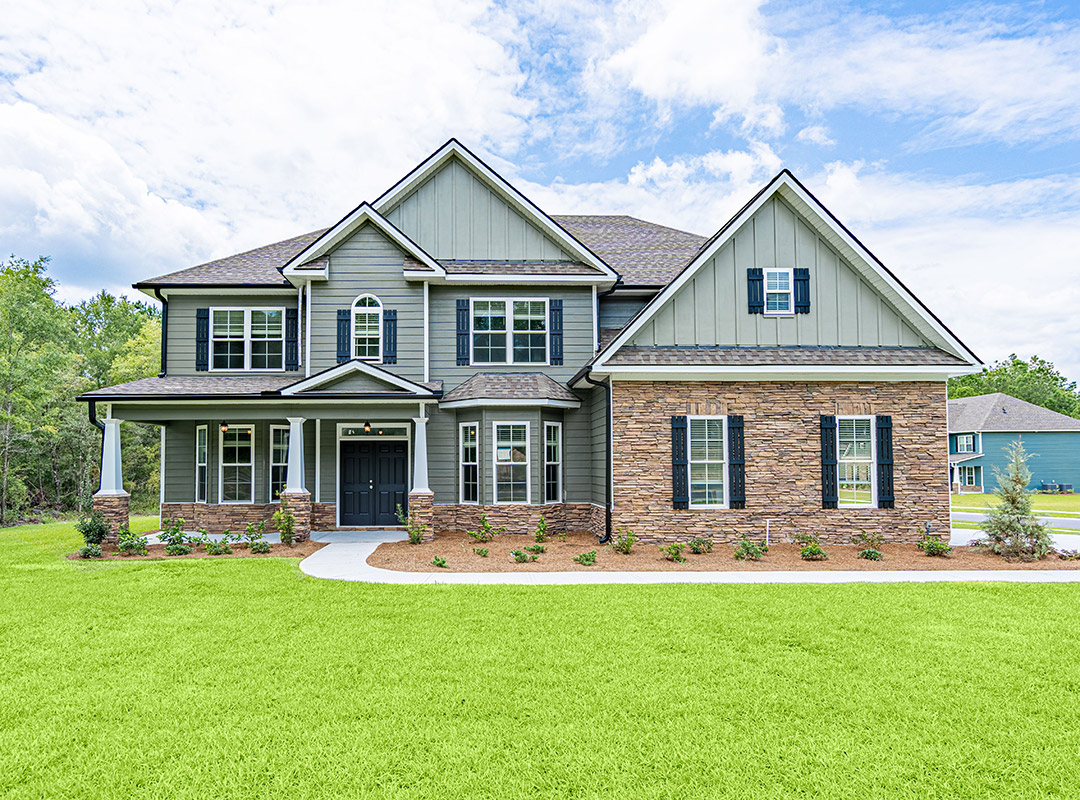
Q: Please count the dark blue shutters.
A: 12